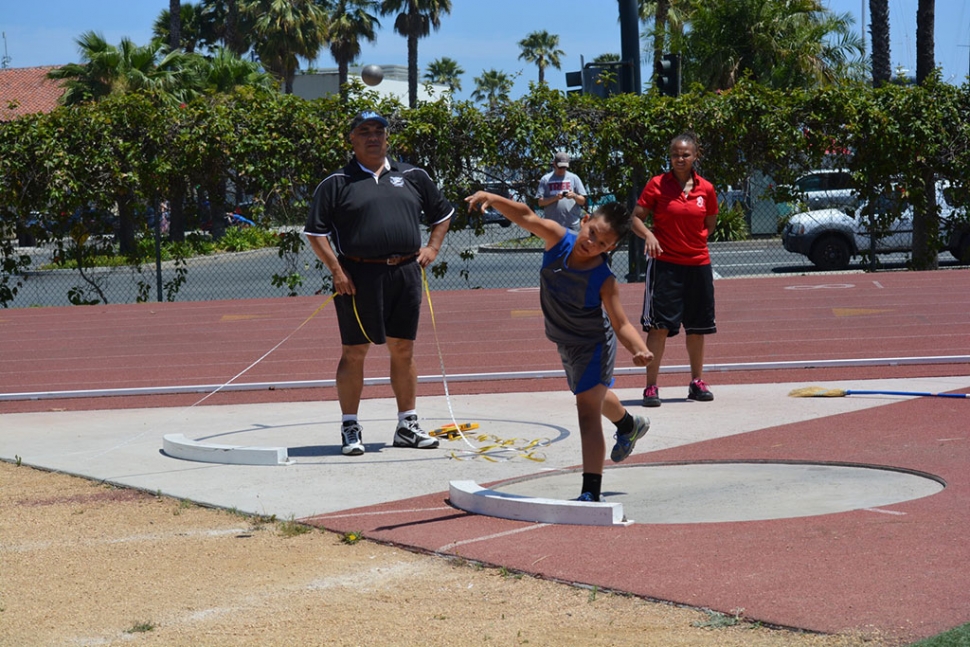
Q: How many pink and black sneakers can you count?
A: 2